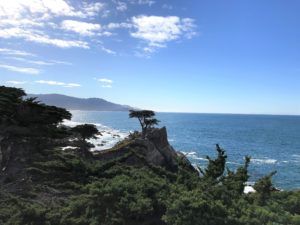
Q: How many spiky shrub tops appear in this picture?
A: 3